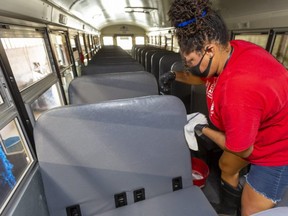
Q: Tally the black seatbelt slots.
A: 4